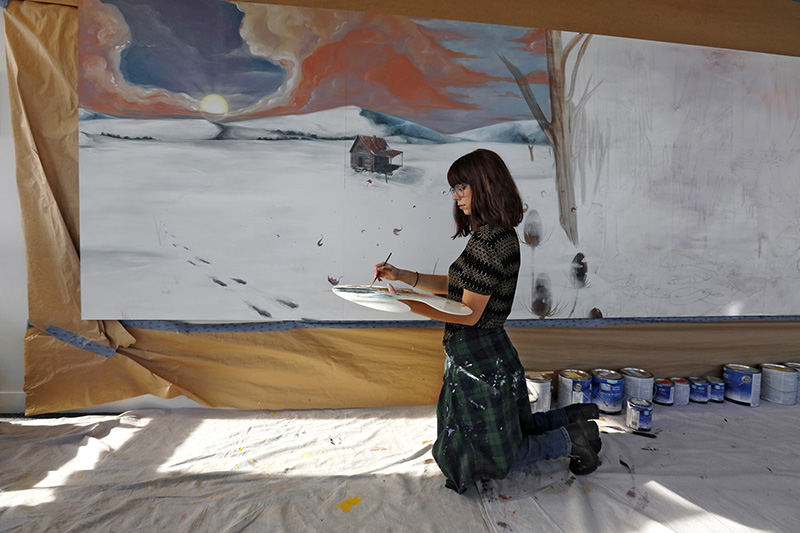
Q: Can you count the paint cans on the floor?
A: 12